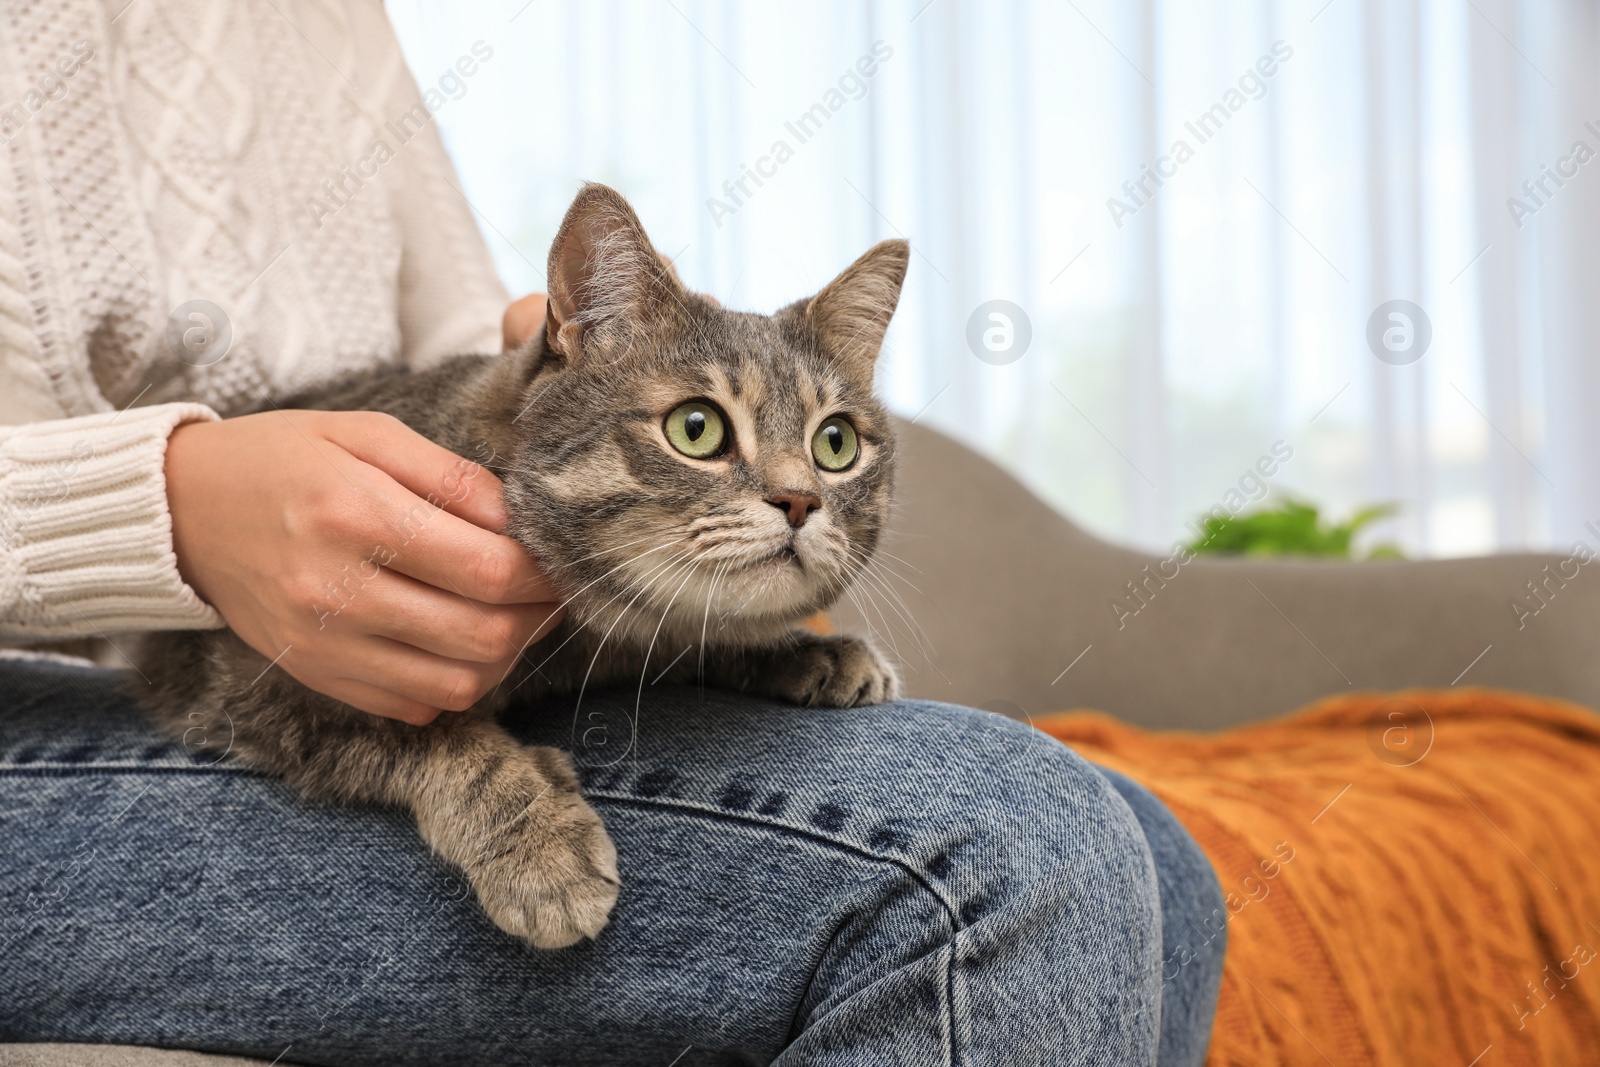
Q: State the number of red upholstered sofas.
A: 0